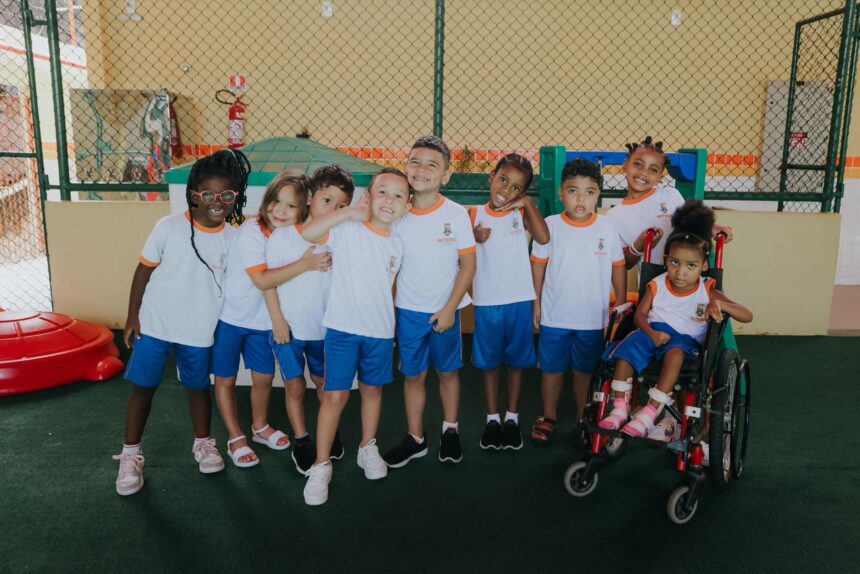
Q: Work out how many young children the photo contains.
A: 9